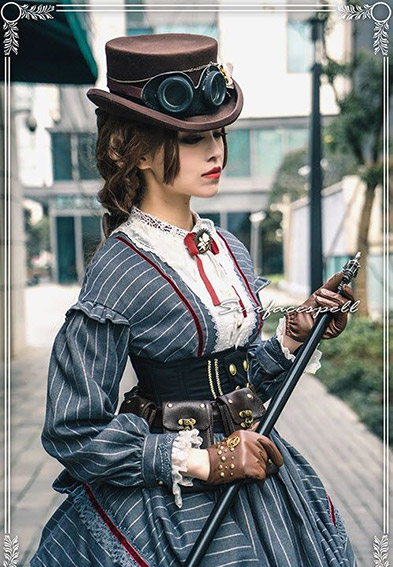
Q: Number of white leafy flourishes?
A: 6